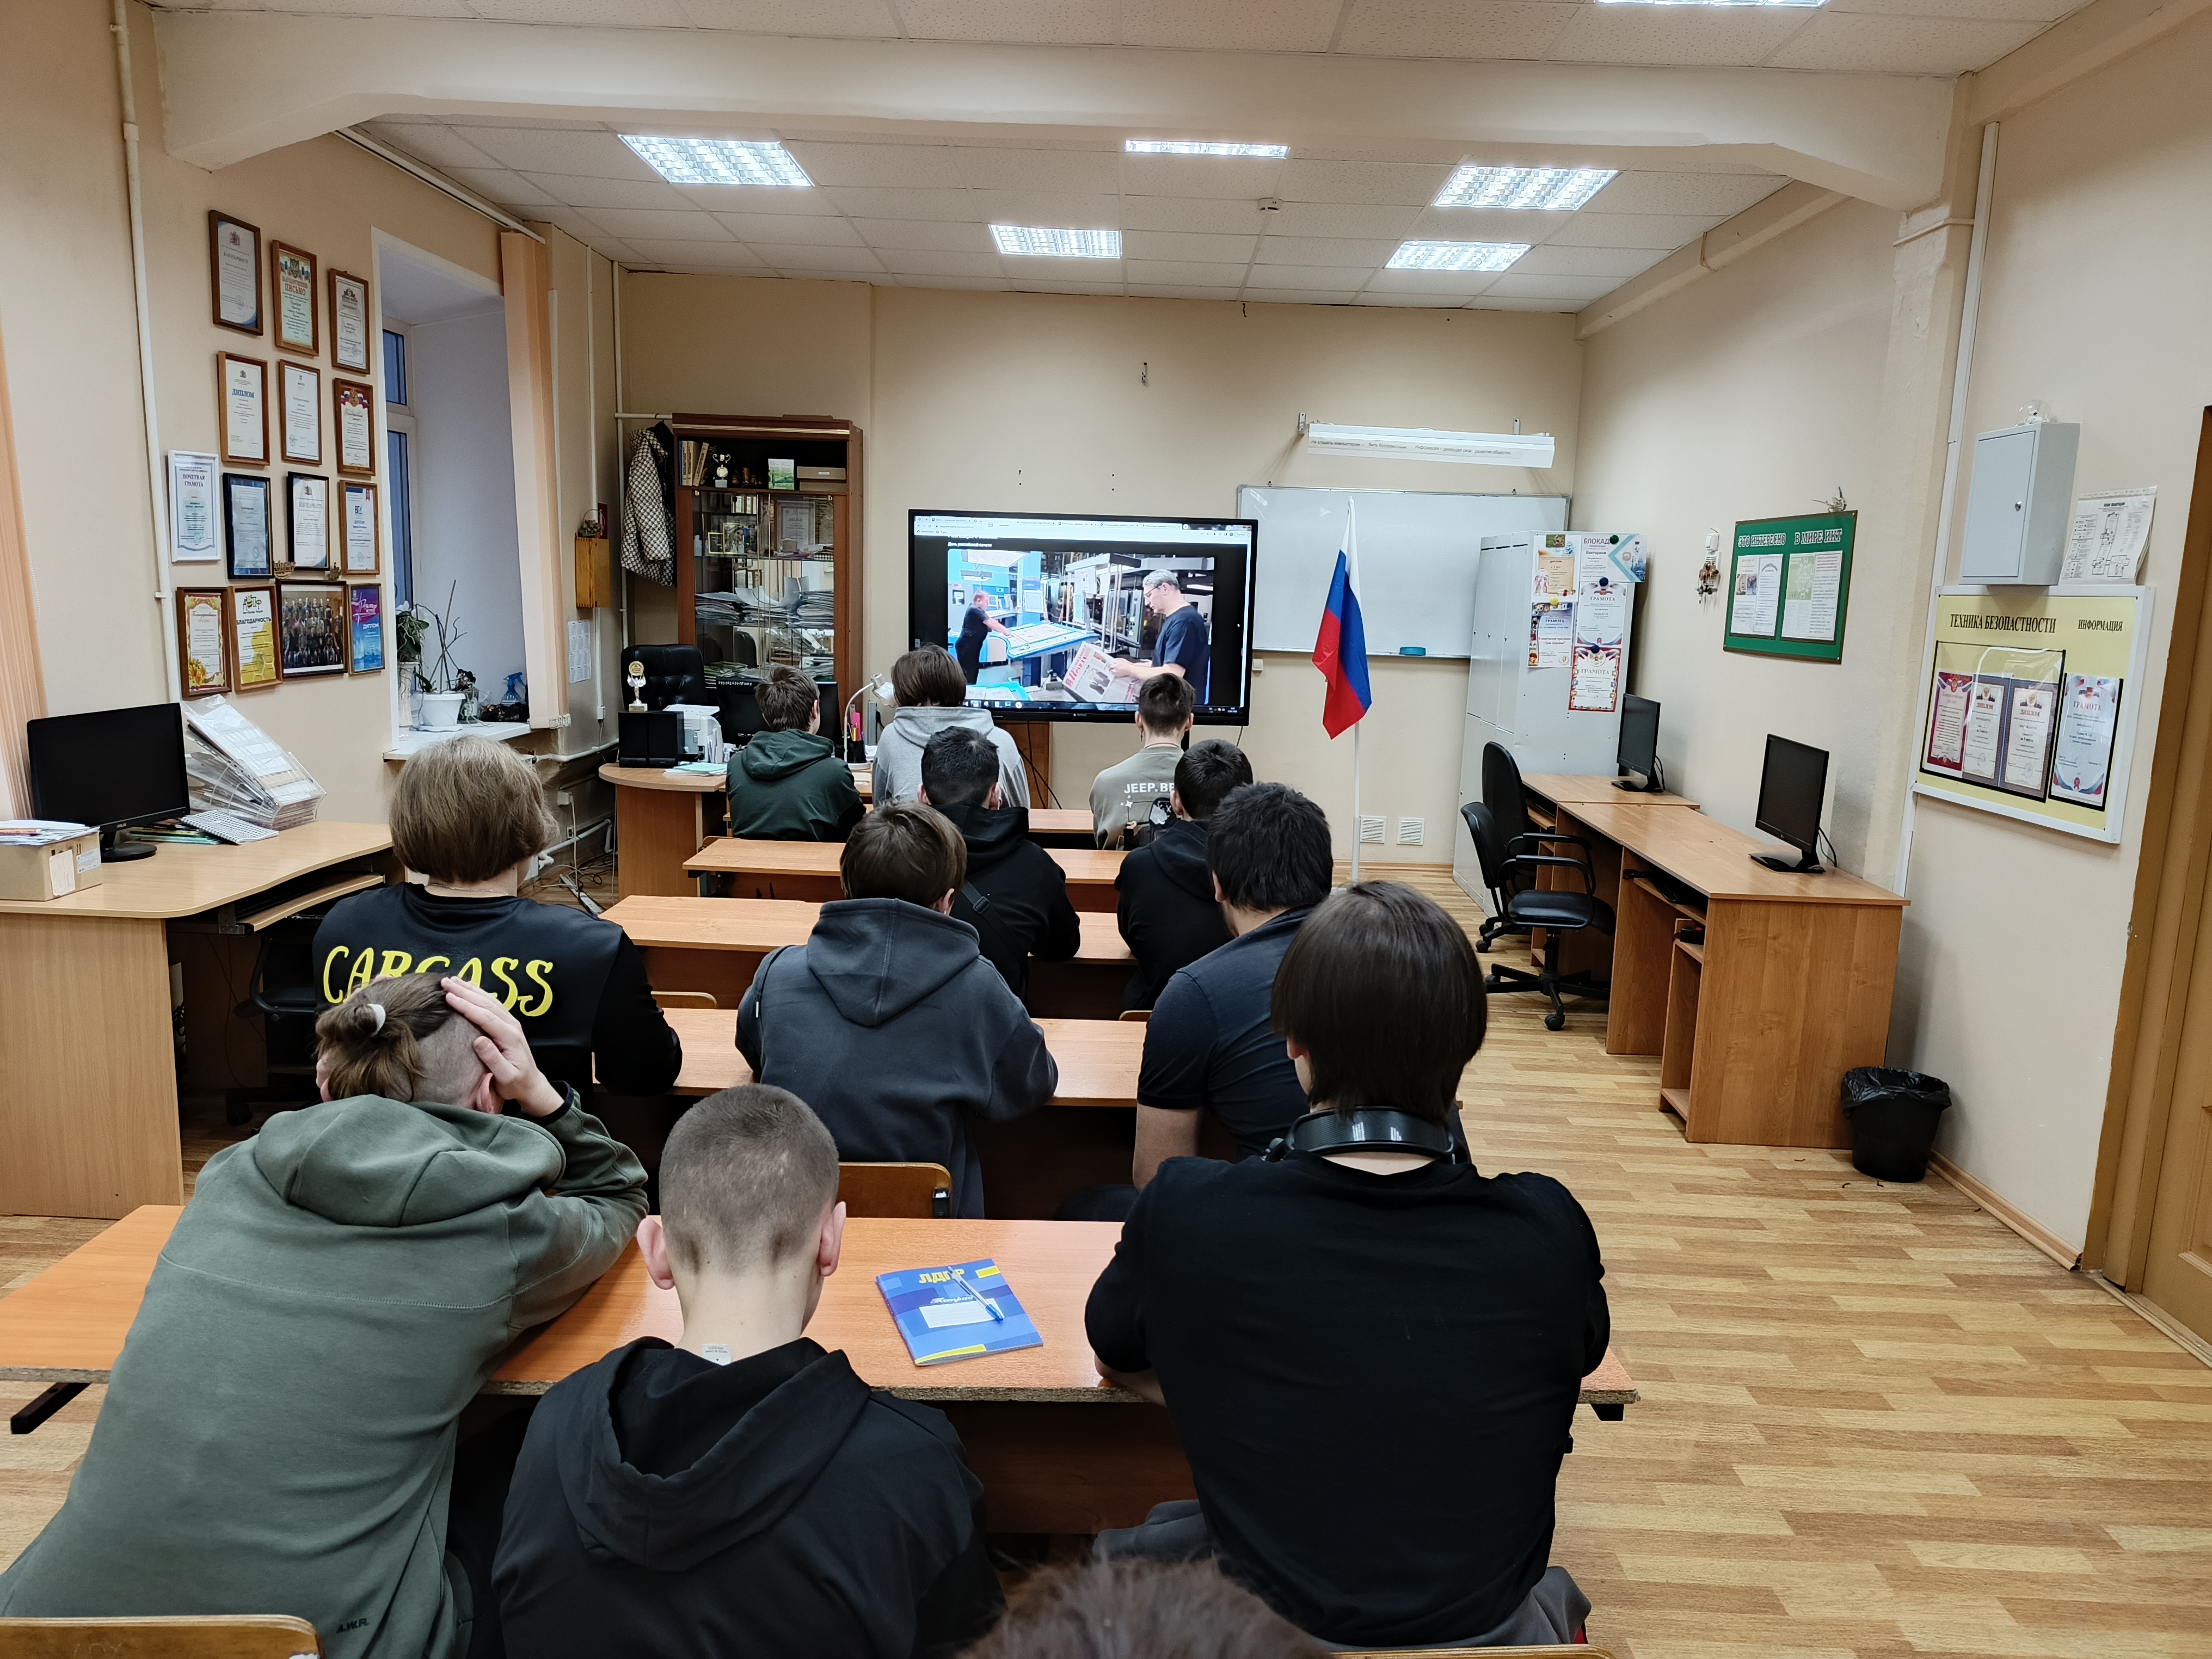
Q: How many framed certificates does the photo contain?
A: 13